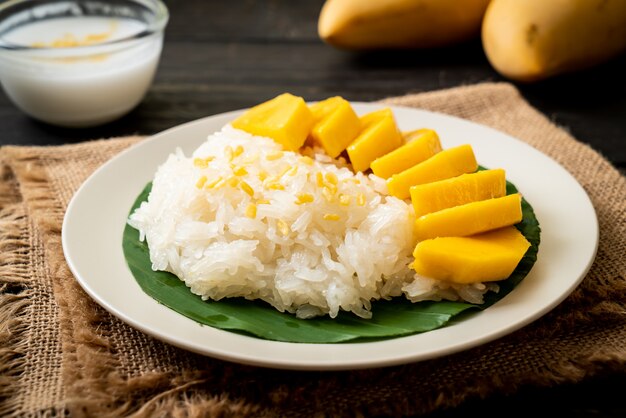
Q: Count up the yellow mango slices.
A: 8